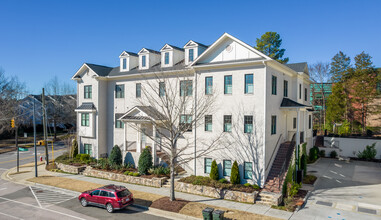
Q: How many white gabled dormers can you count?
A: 4